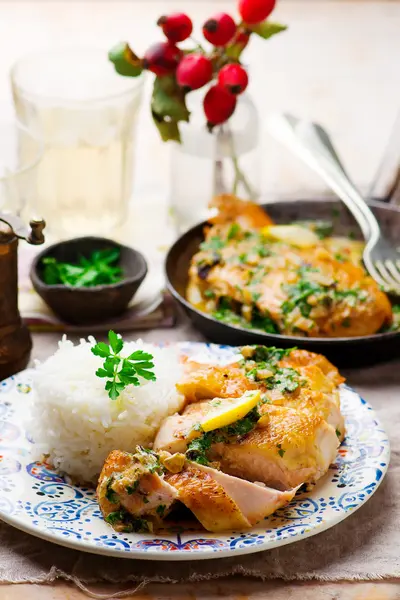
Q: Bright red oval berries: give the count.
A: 7